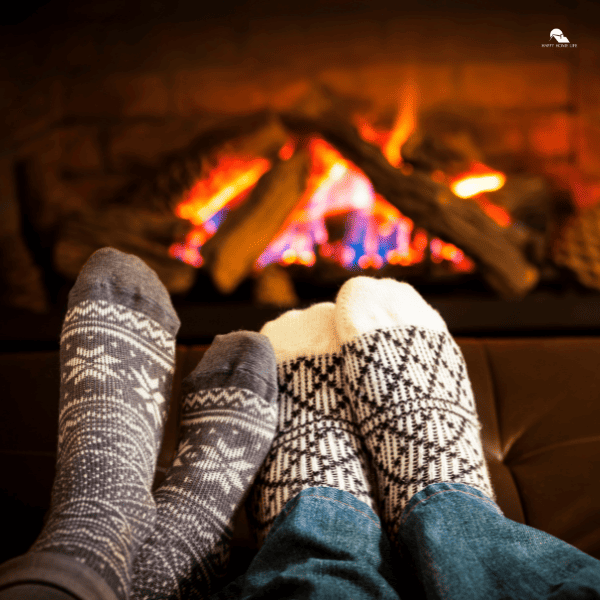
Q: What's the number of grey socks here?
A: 2